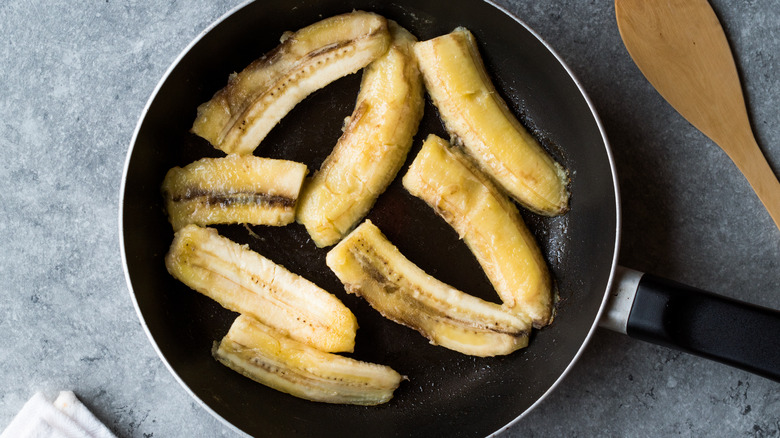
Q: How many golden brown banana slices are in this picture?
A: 8